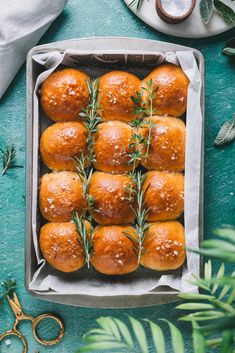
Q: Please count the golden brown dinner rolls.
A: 12